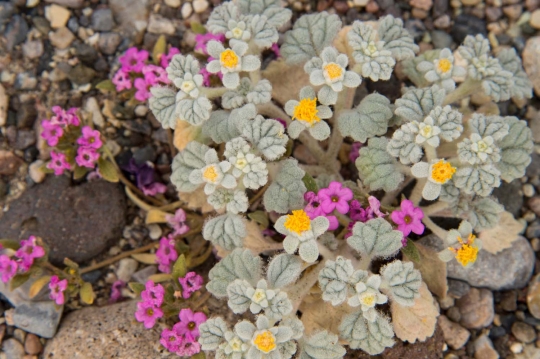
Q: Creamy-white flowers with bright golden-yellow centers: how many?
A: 9